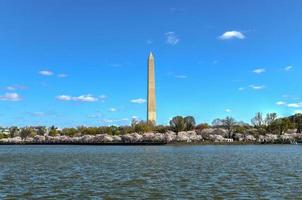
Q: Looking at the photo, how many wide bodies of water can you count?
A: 1